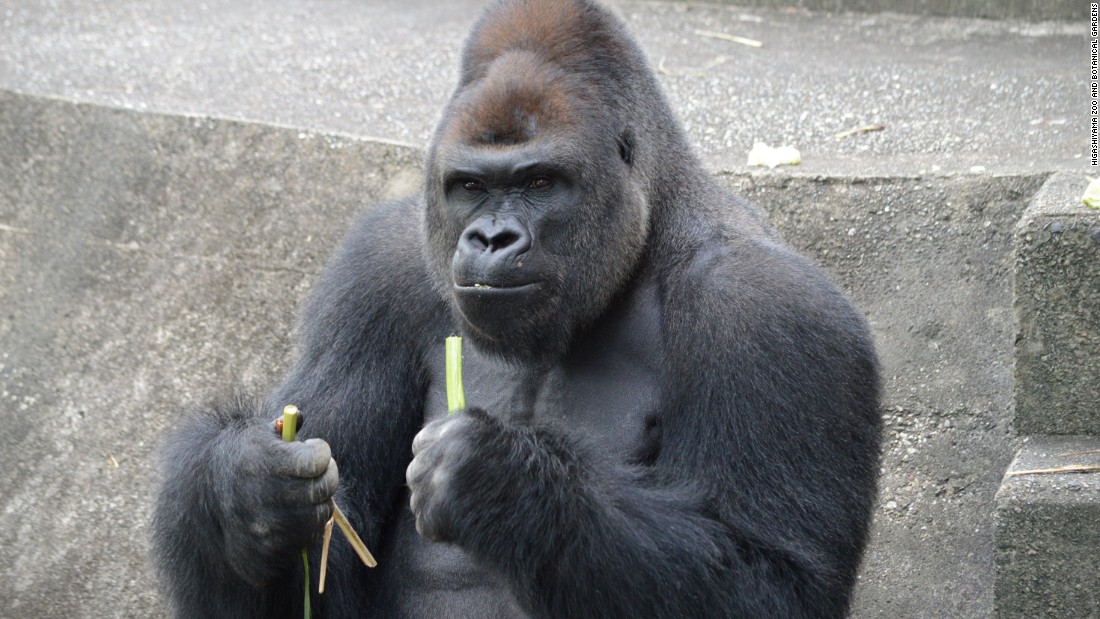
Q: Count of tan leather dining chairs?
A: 0